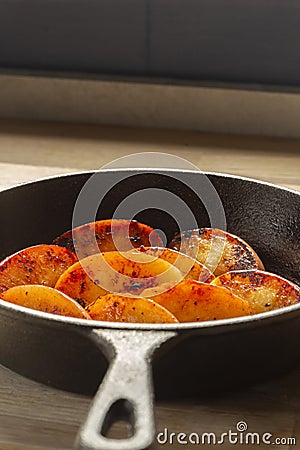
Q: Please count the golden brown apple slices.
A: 9